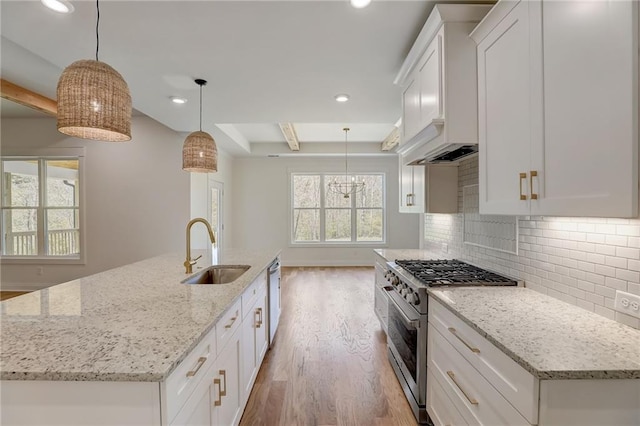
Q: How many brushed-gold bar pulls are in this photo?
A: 12